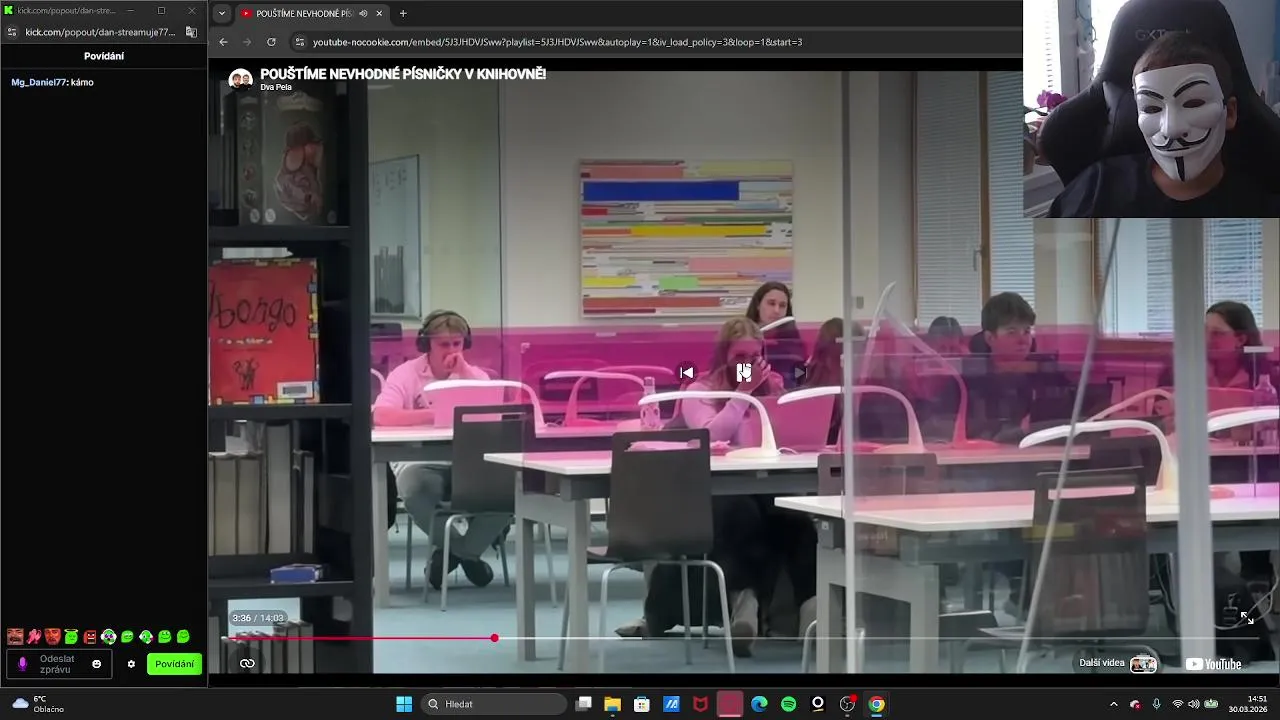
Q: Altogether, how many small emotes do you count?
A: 10